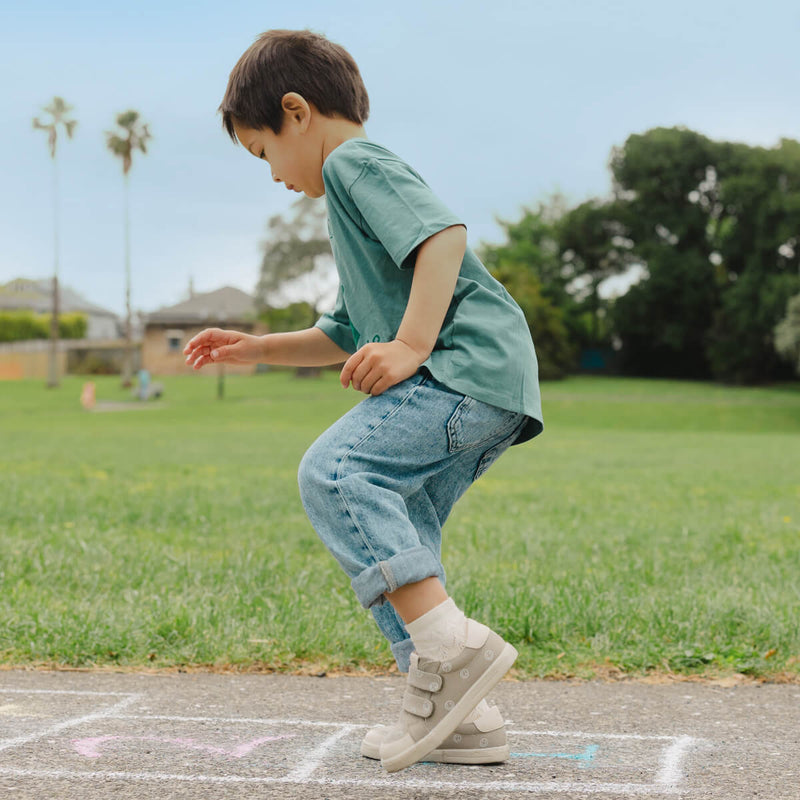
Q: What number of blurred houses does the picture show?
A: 2